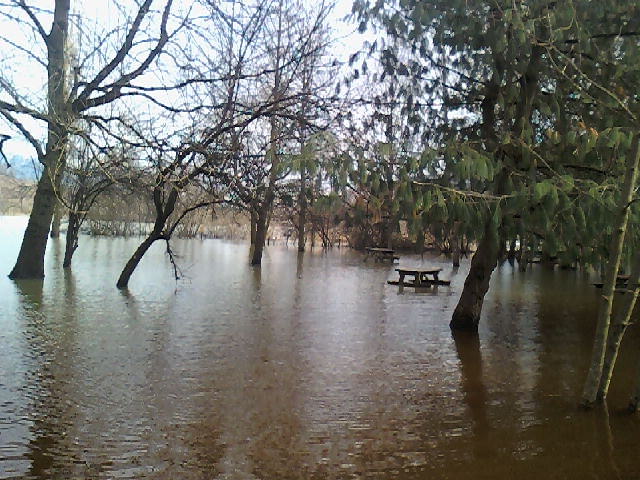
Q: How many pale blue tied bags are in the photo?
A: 0